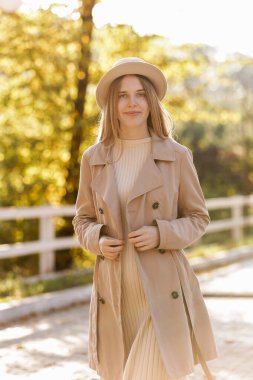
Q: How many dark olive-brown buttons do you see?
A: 6